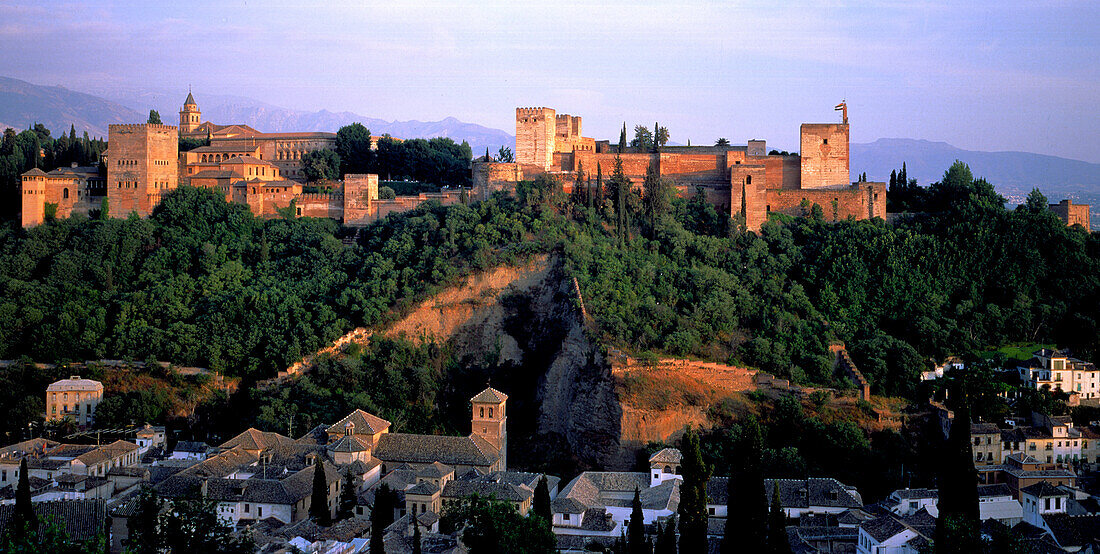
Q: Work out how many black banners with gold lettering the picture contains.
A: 0